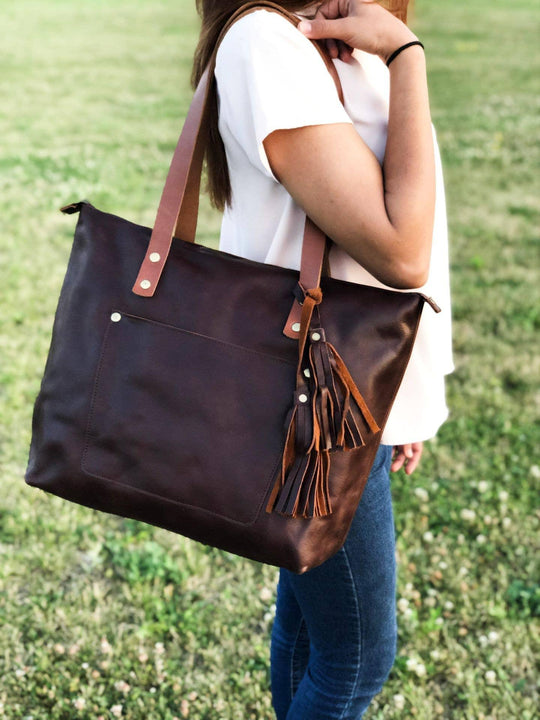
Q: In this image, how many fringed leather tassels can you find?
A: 2